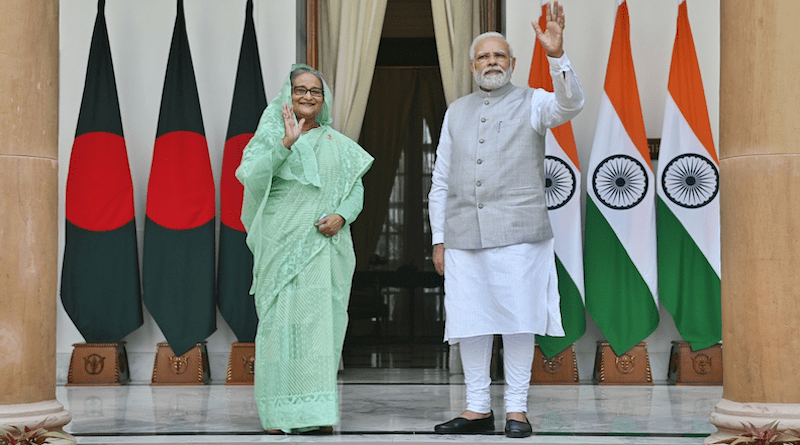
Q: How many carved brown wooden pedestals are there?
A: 6